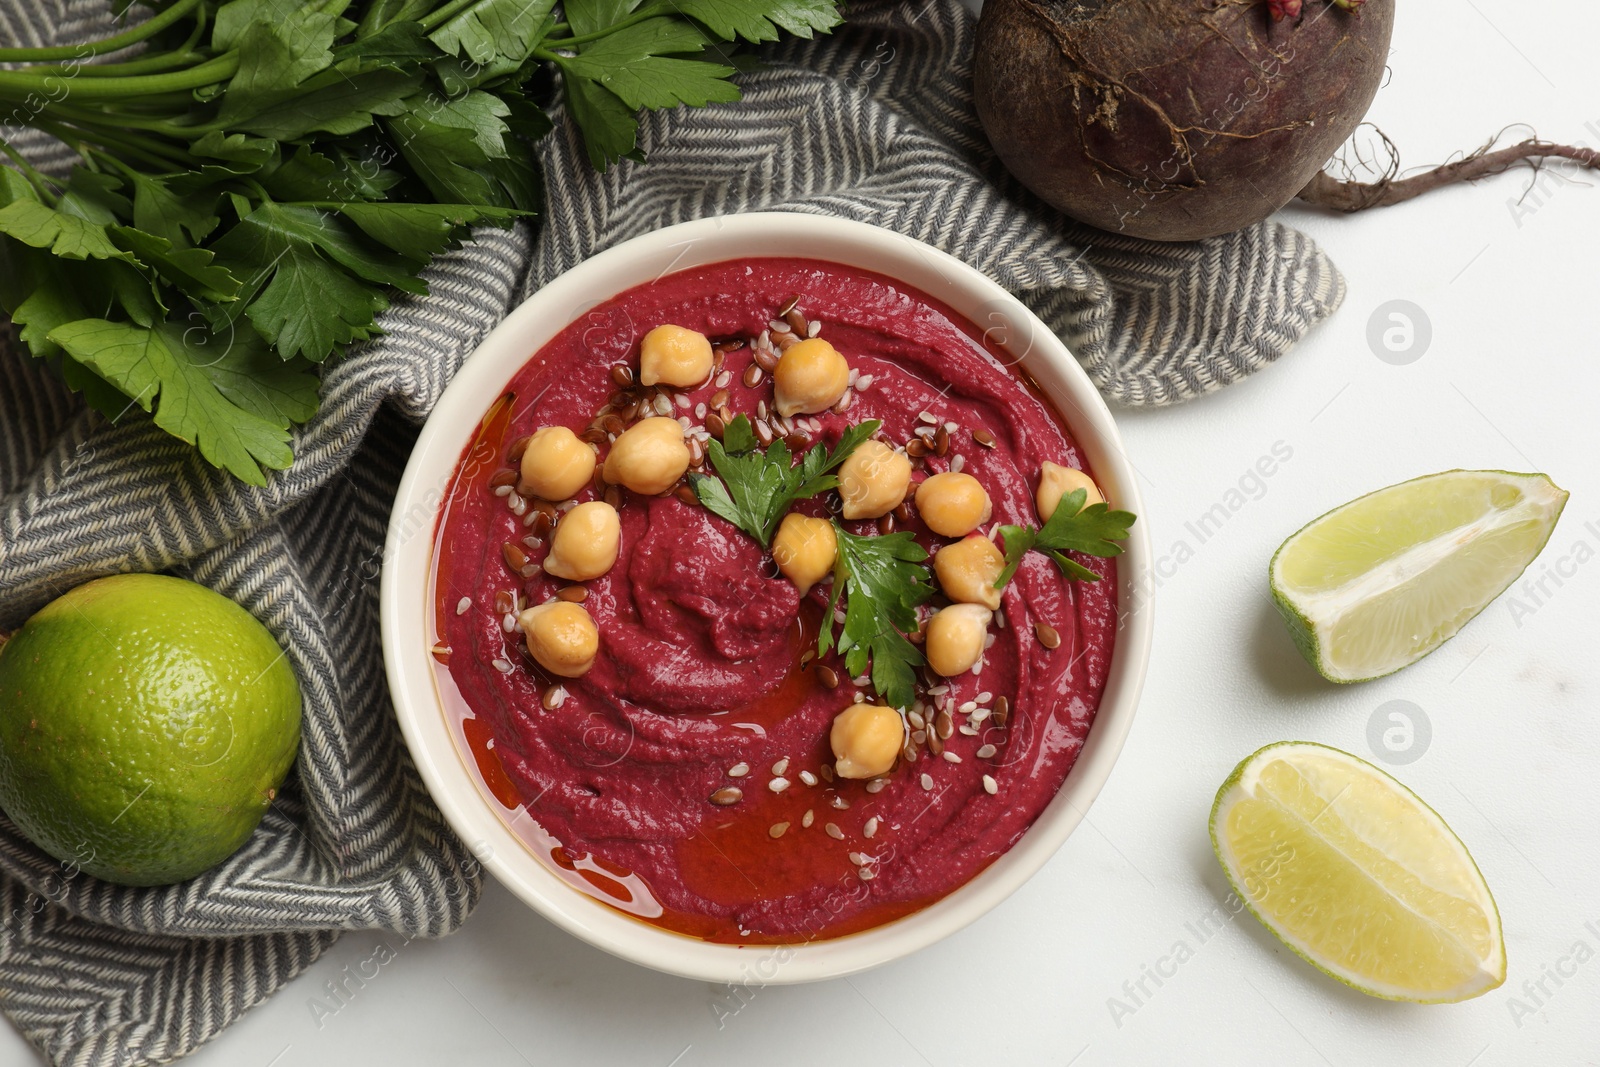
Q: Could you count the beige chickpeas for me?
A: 13